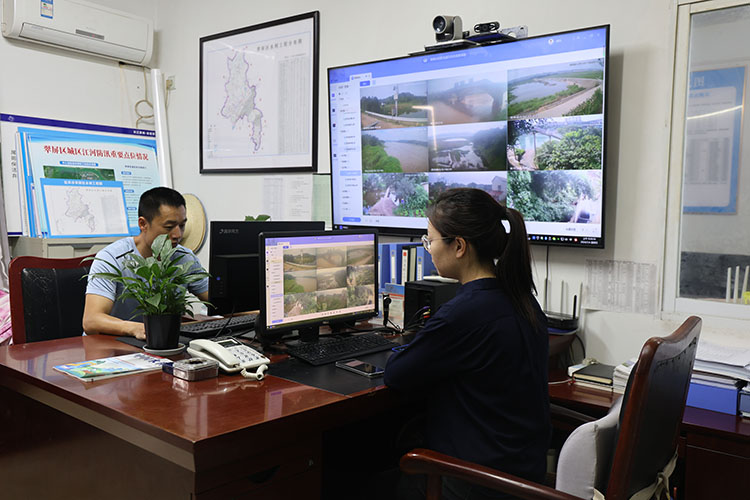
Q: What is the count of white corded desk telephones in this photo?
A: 1